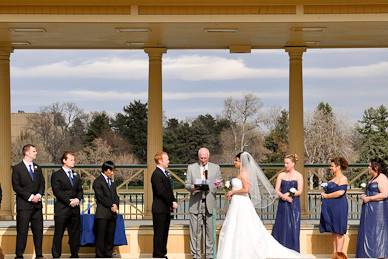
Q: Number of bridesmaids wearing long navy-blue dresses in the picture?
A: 2